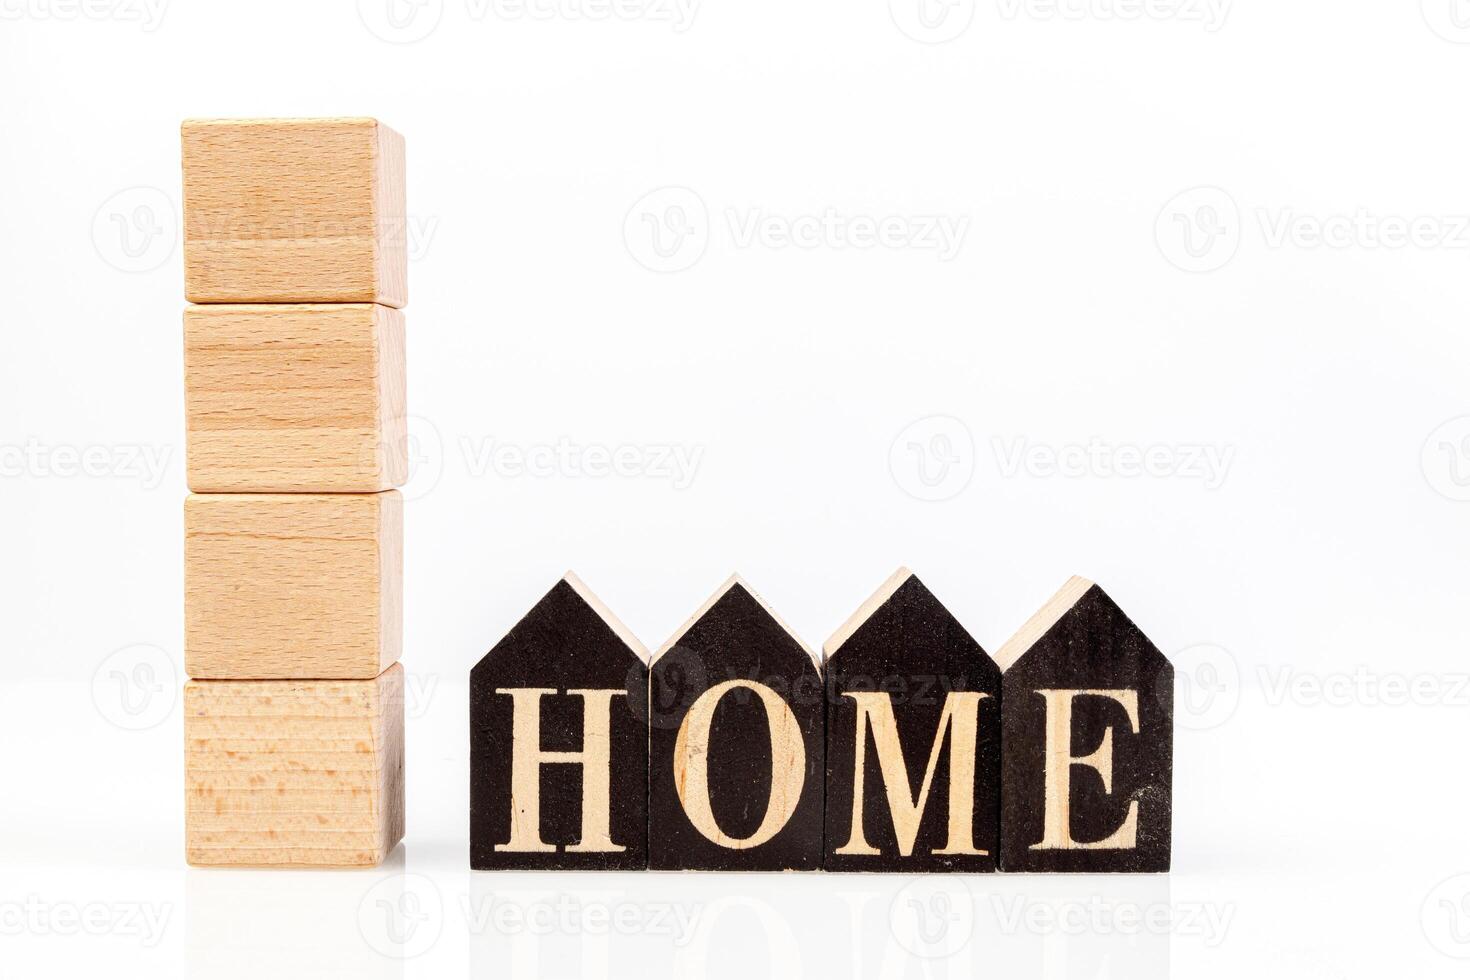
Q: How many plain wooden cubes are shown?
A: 4